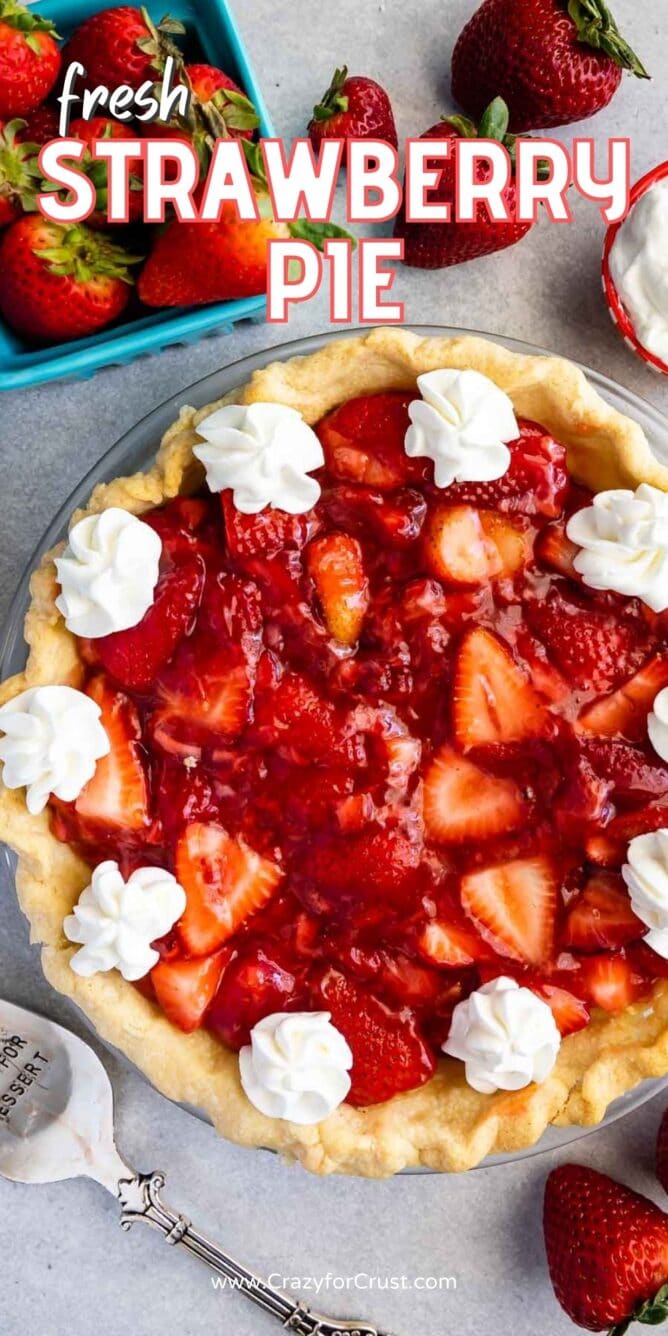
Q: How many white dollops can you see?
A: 10